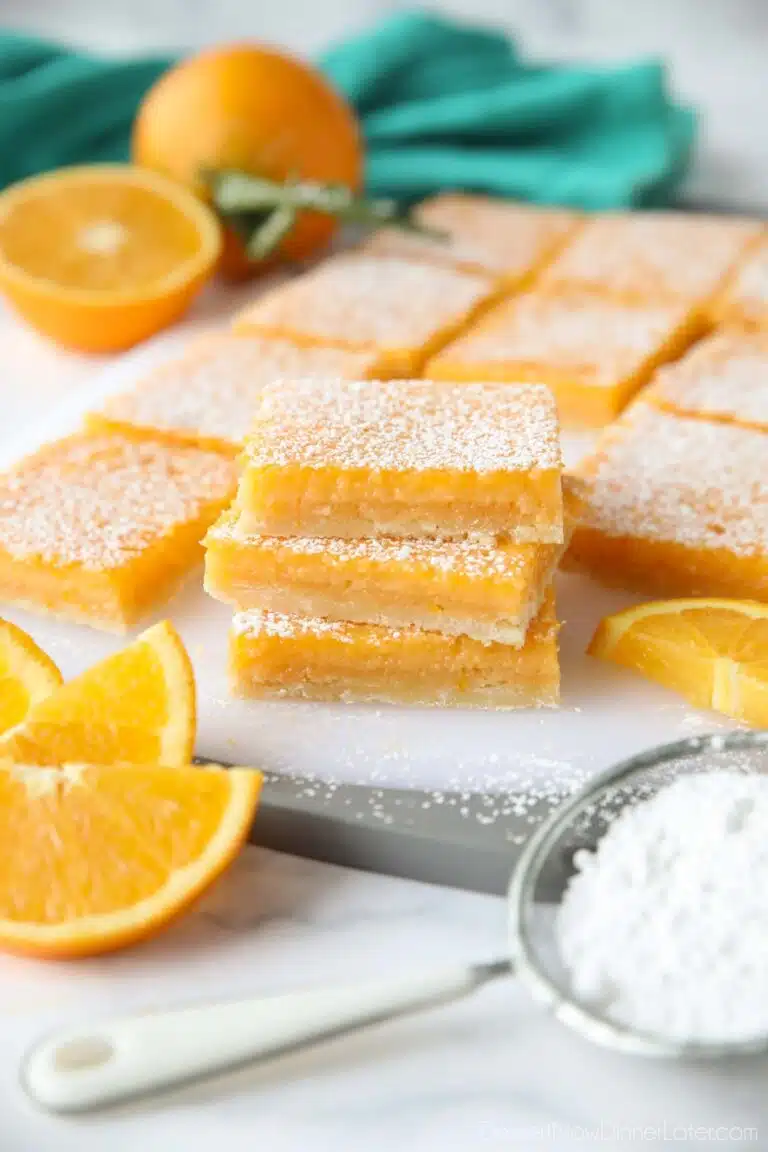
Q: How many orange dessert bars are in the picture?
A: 12